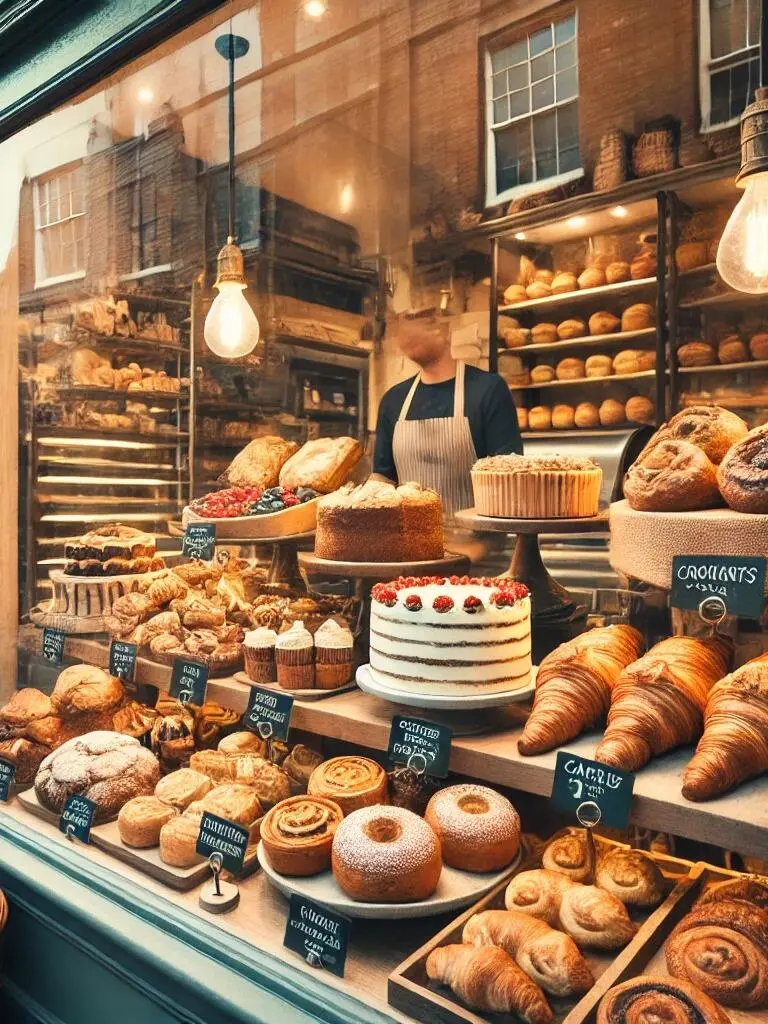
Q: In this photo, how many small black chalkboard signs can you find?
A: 12